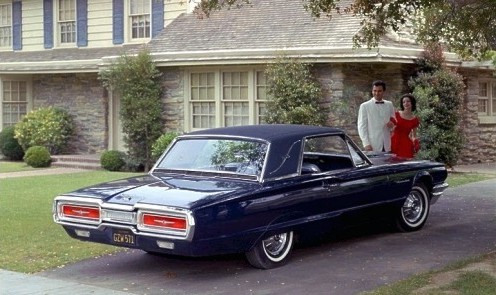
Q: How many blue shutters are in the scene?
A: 5